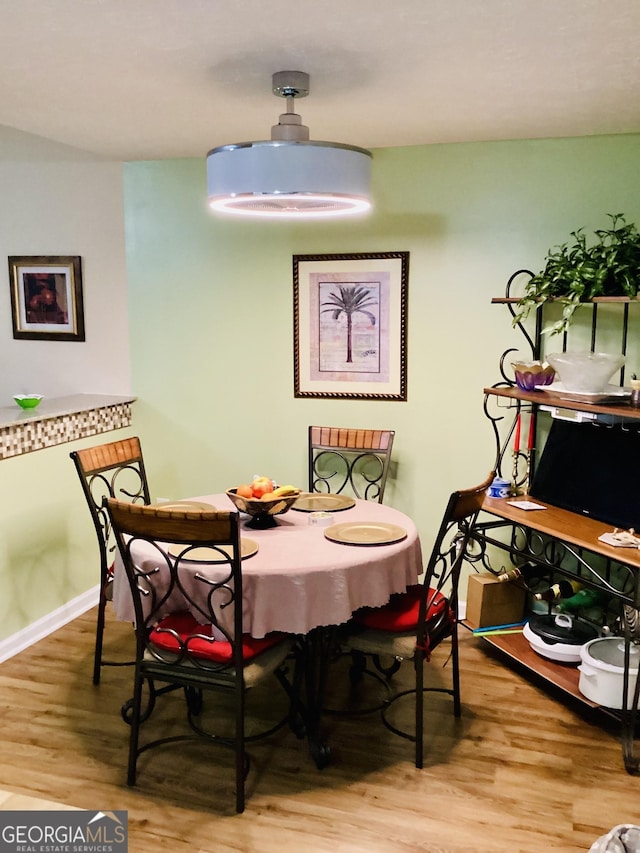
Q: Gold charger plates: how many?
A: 4